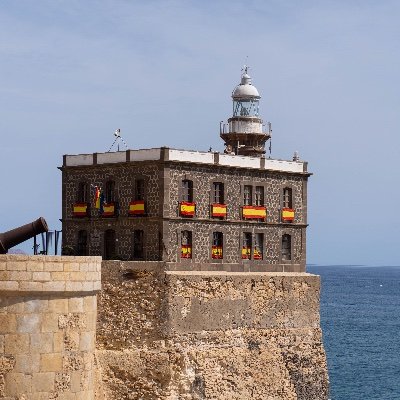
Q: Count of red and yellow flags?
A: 12